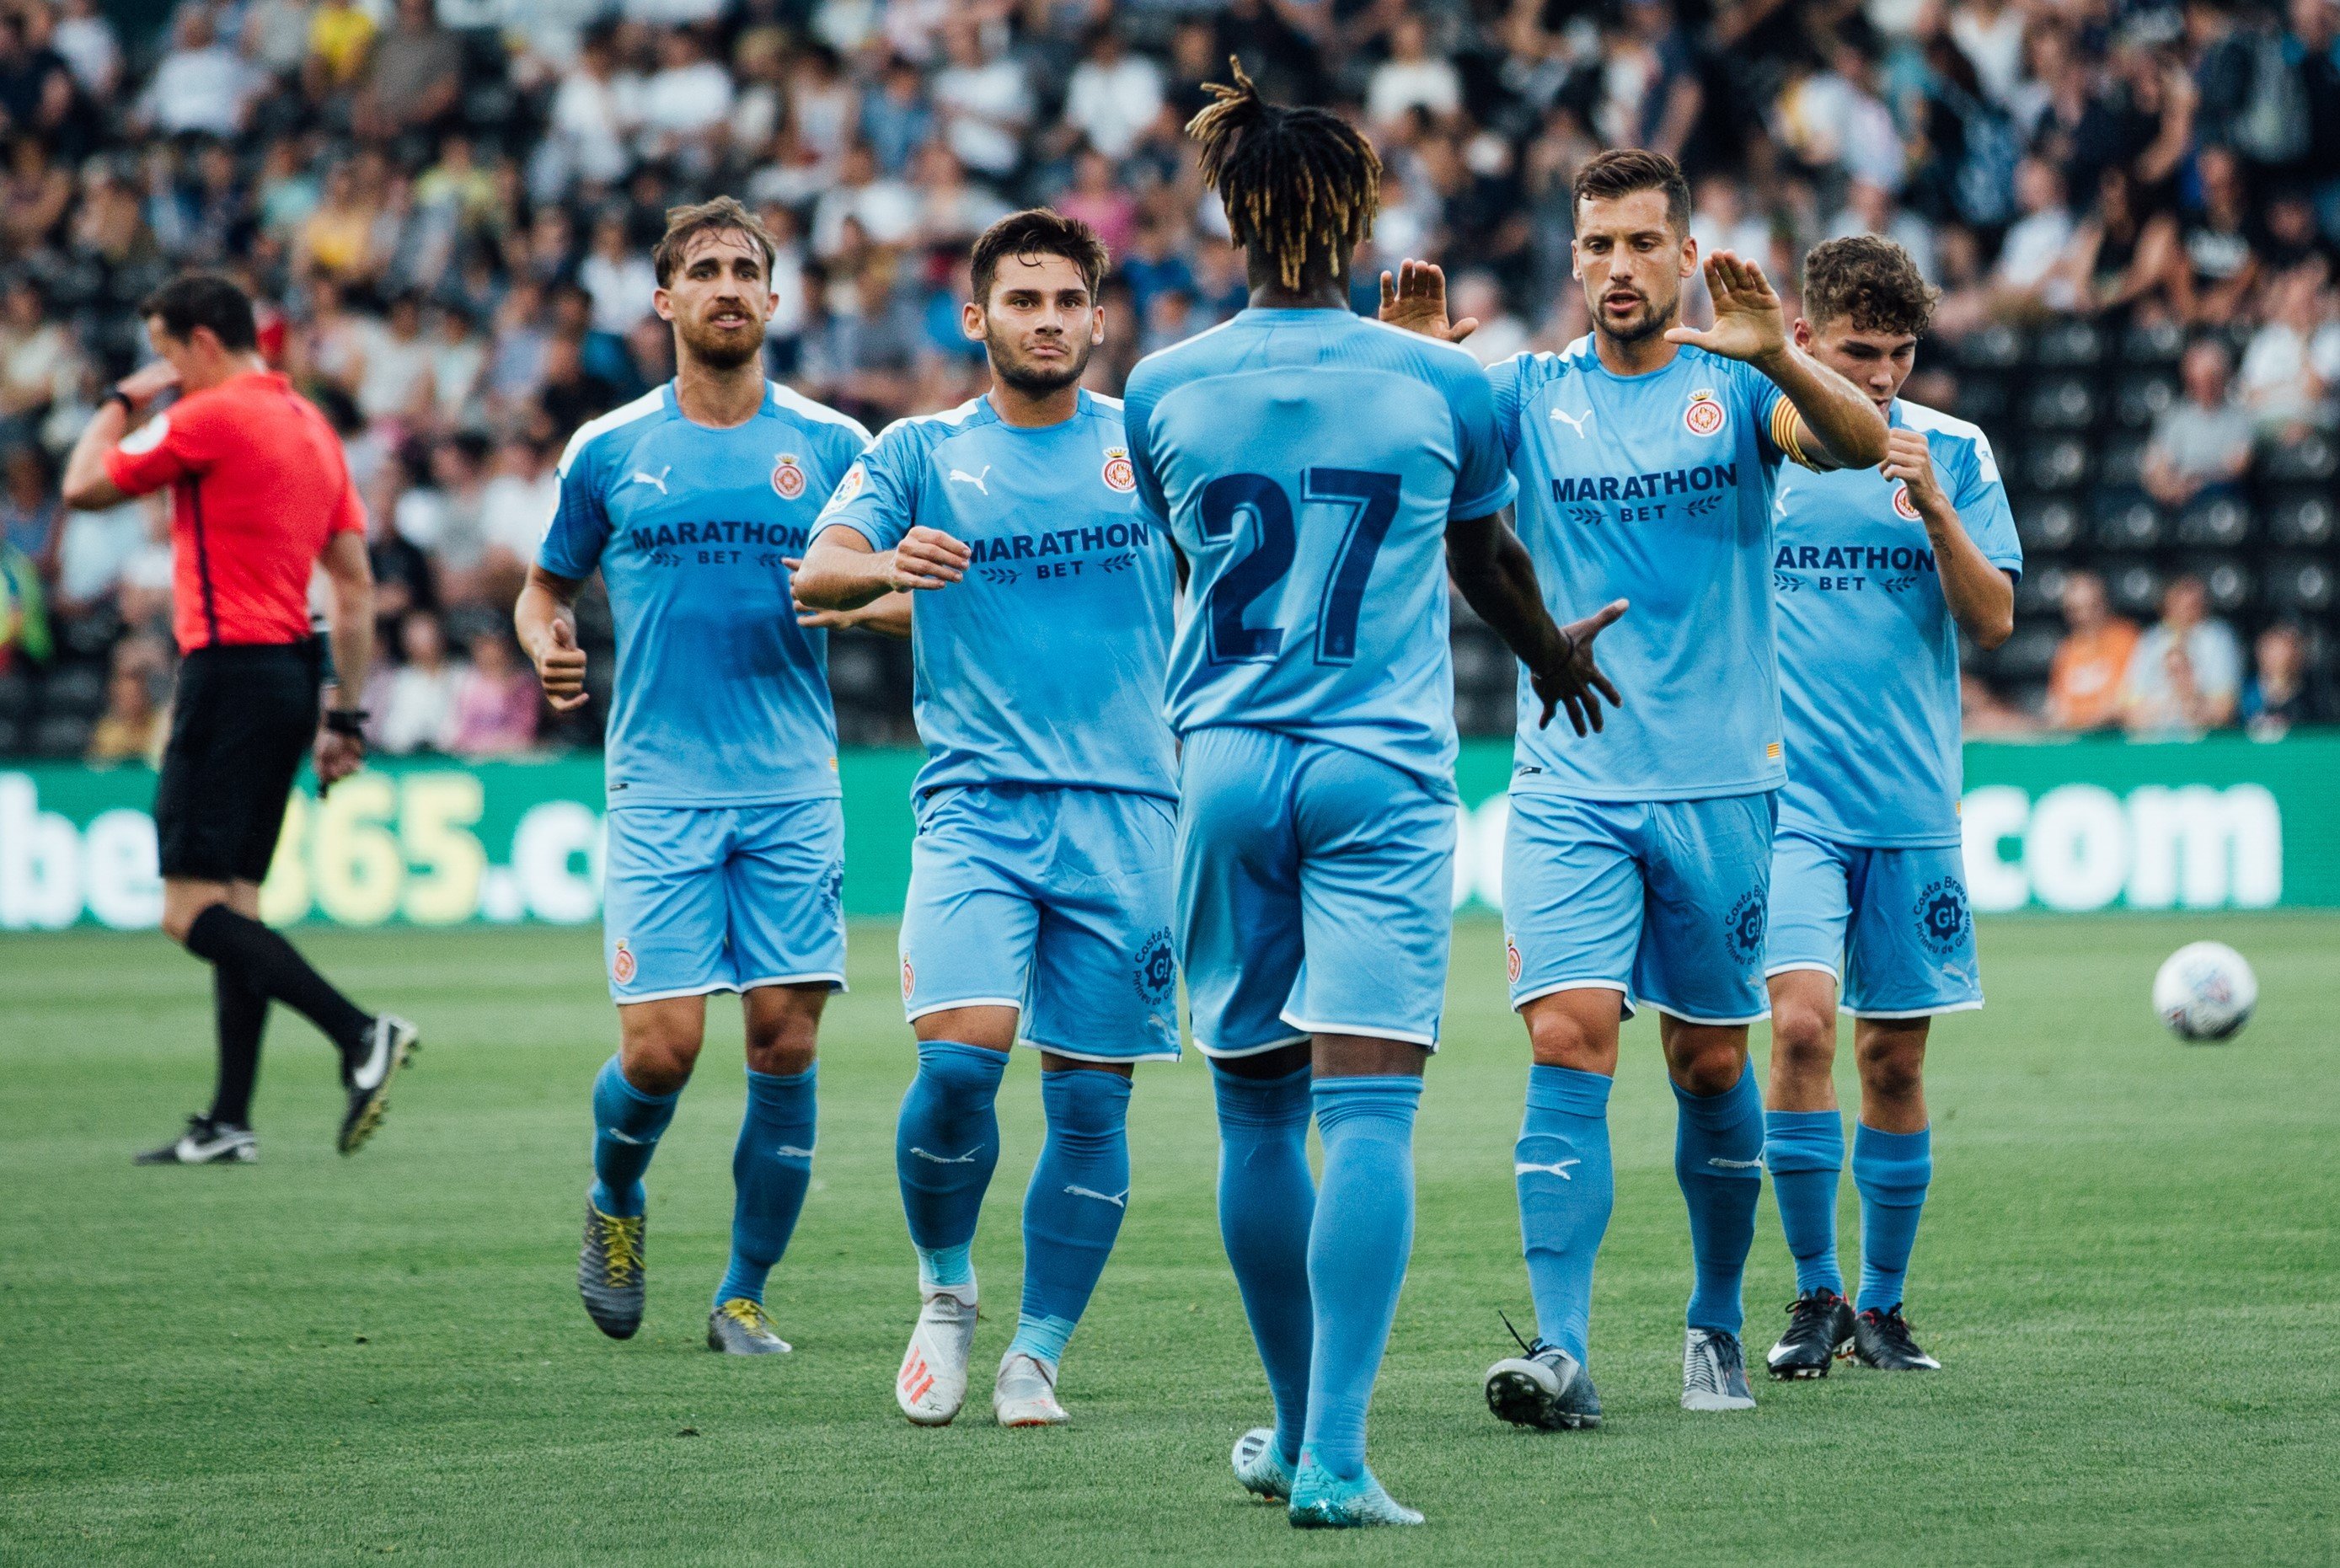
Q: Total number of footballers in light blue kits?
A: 5